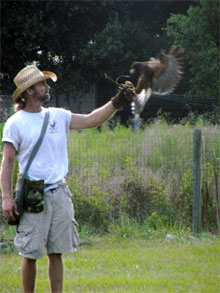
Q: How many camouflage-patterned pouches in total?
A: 1